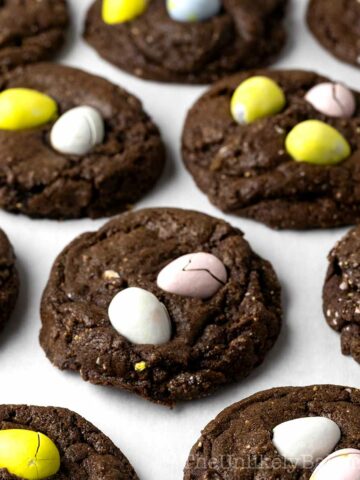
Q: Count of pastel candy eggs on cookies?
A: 12